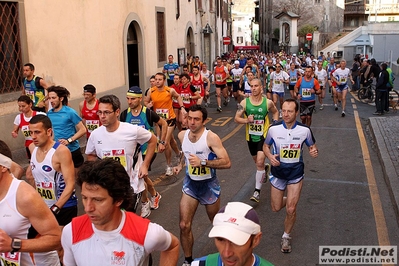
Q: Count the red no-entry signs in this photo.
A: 2